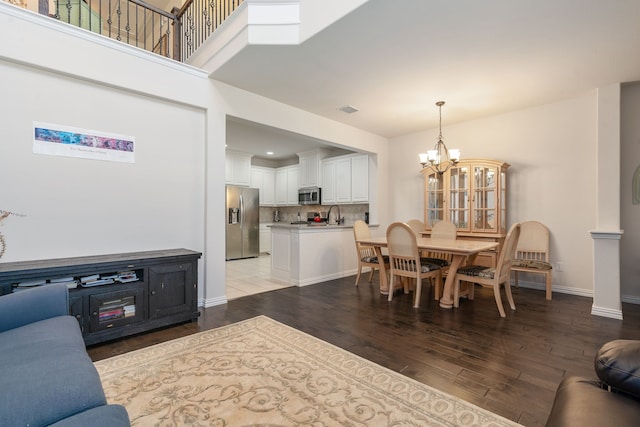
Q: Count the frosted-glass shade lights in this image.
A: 5